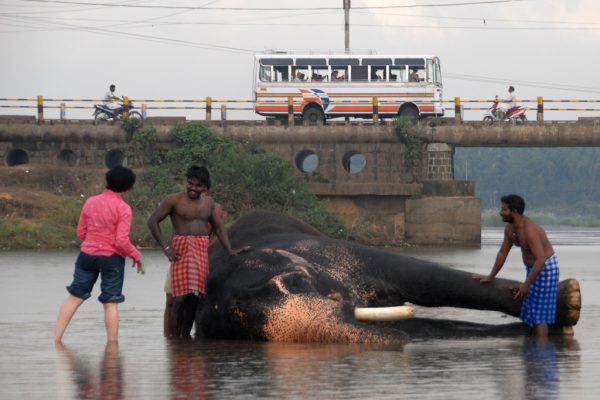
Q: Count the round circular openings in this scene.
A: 5